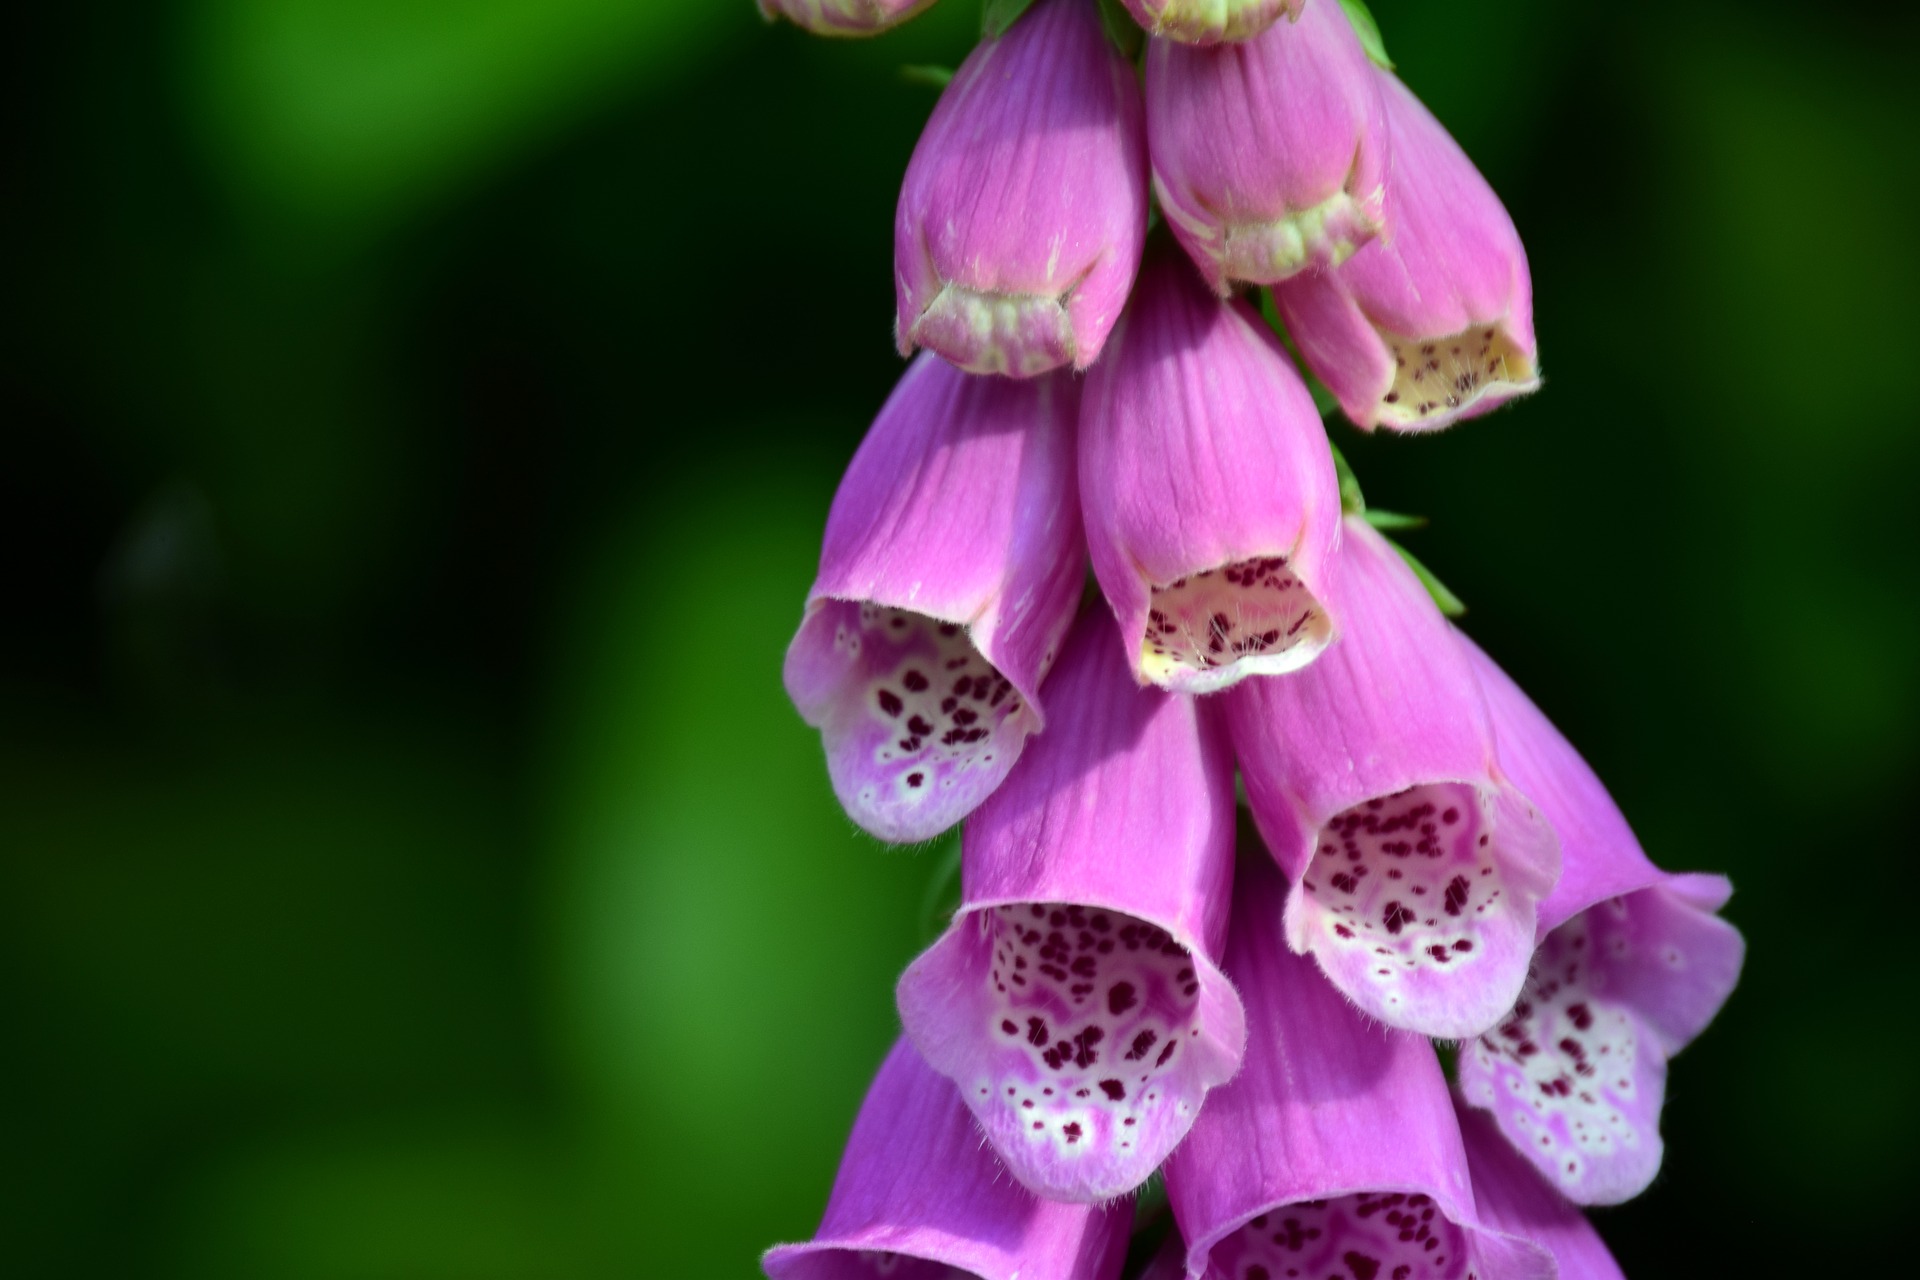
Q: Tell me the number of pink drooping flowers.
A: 13